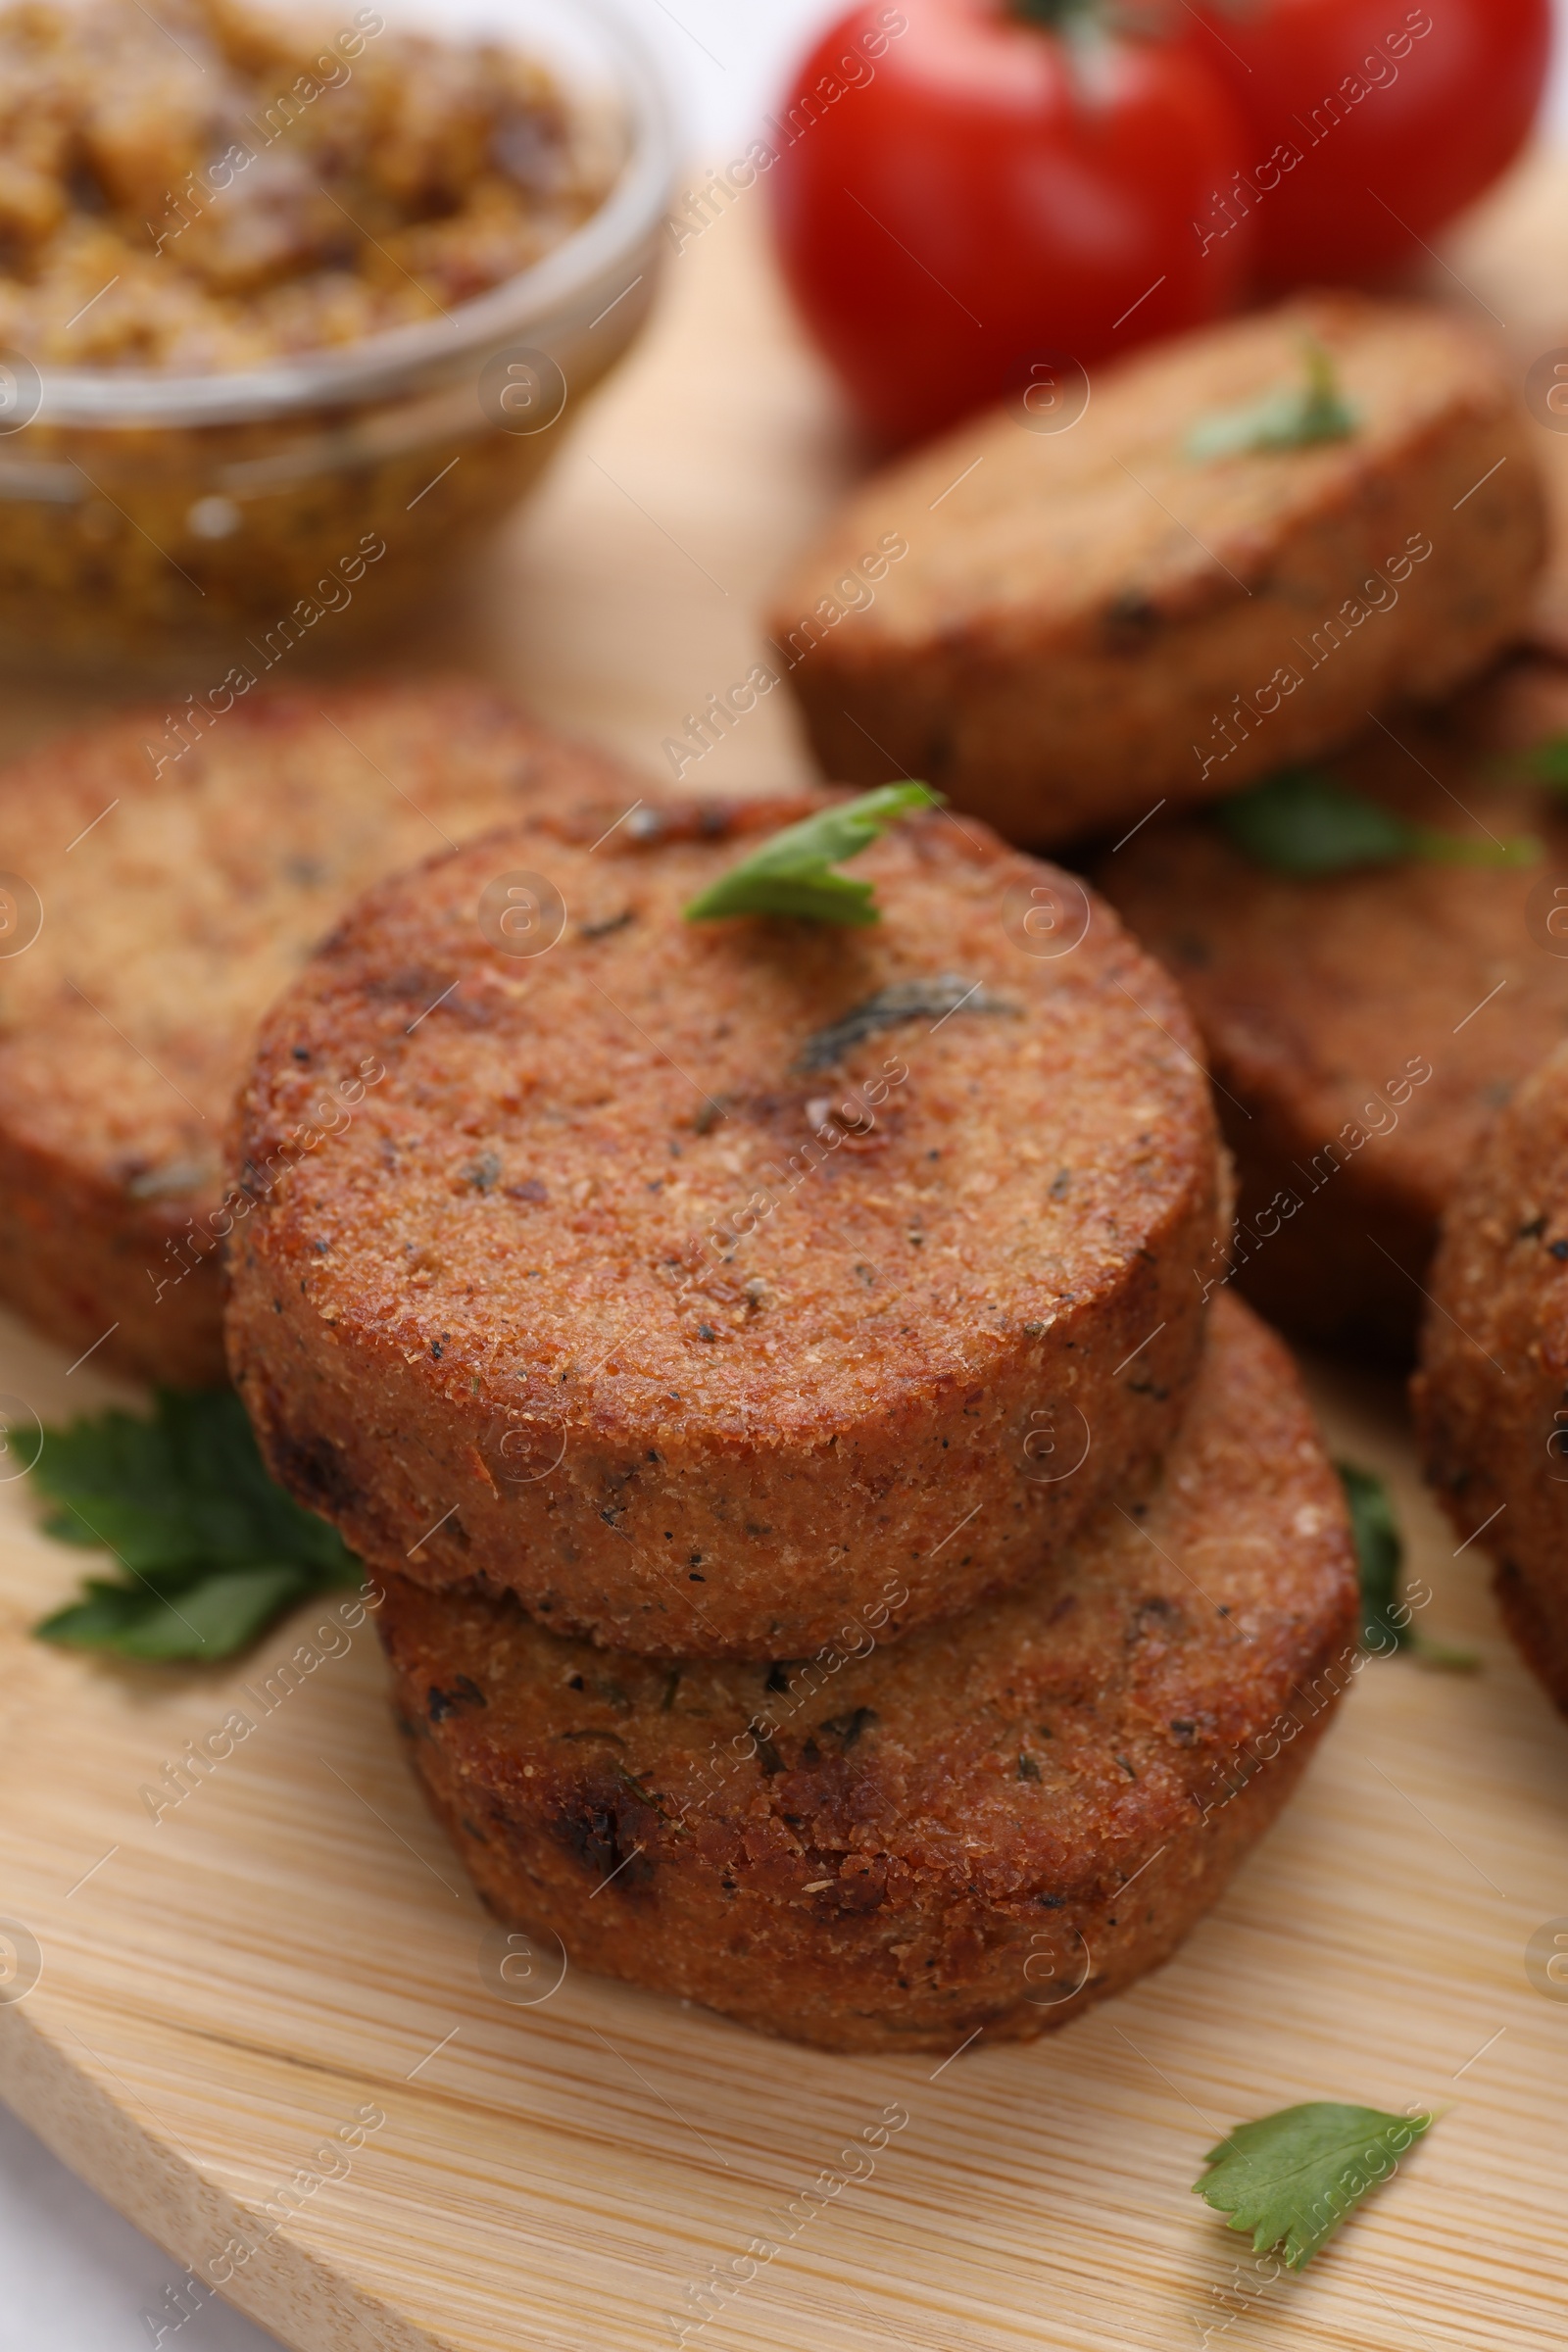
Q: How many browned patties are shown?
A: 6